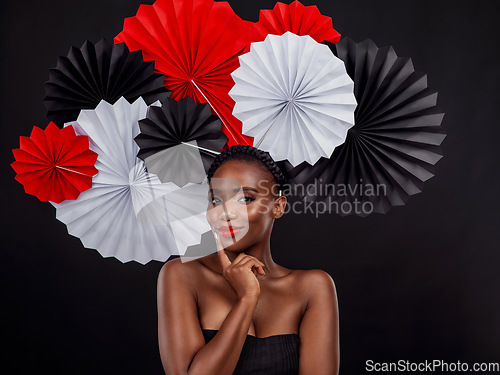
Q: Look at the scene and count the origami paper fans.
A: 8